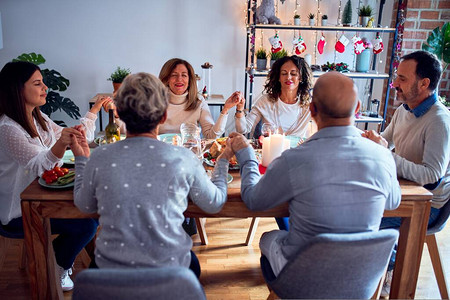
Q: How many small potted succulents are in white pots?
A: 3